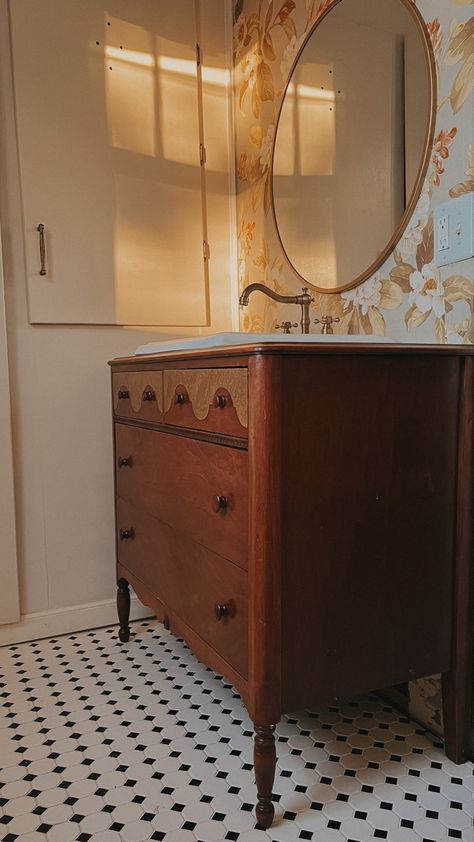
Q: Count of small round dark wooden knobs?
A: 8